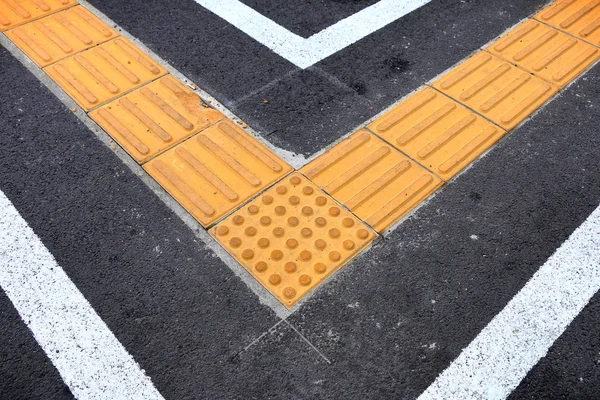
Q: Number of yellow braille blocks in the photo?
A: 11